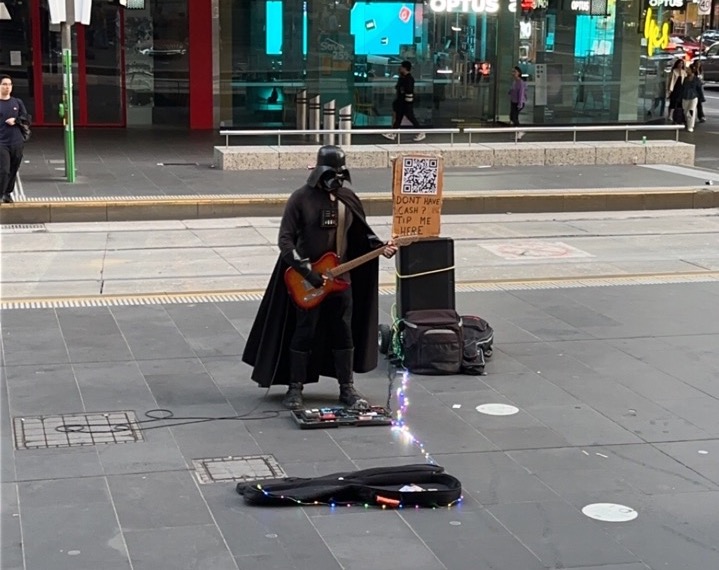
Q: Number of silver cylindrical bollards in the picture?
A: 4